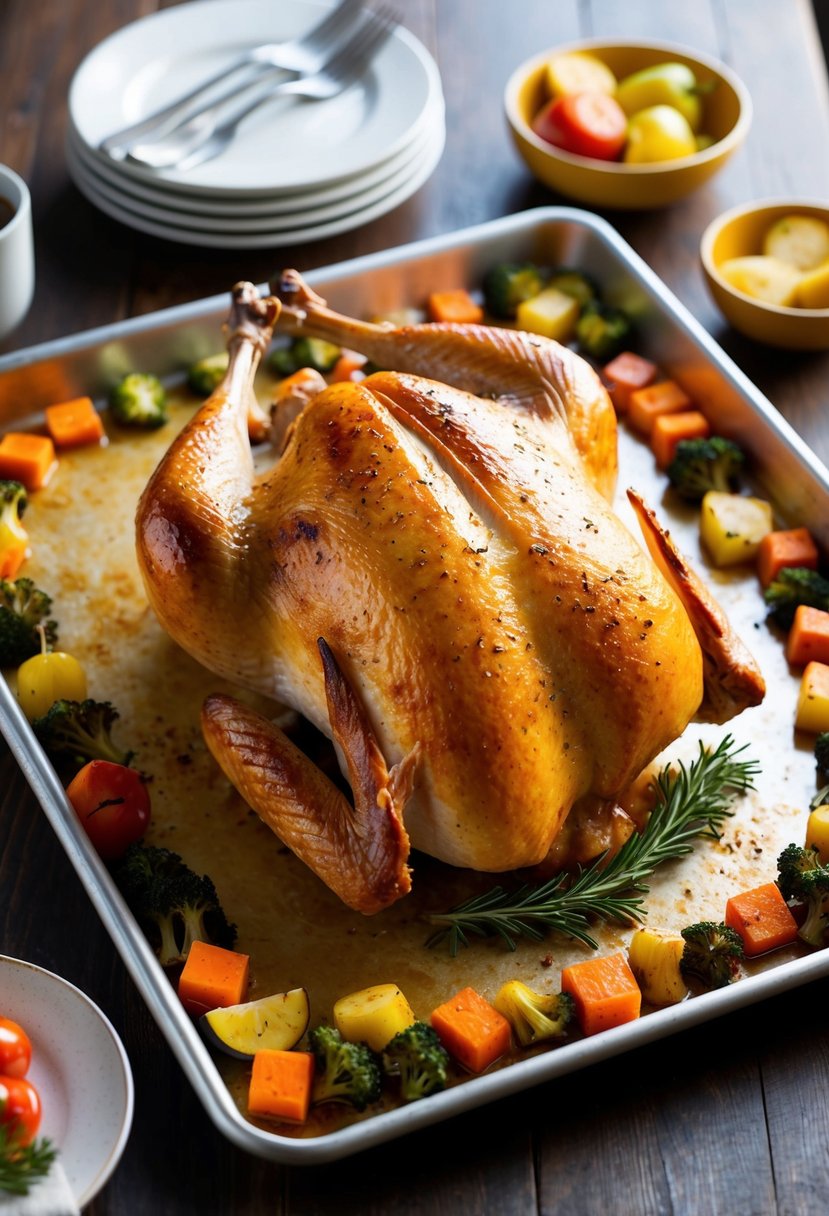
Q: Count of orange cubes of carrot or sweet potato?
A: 13